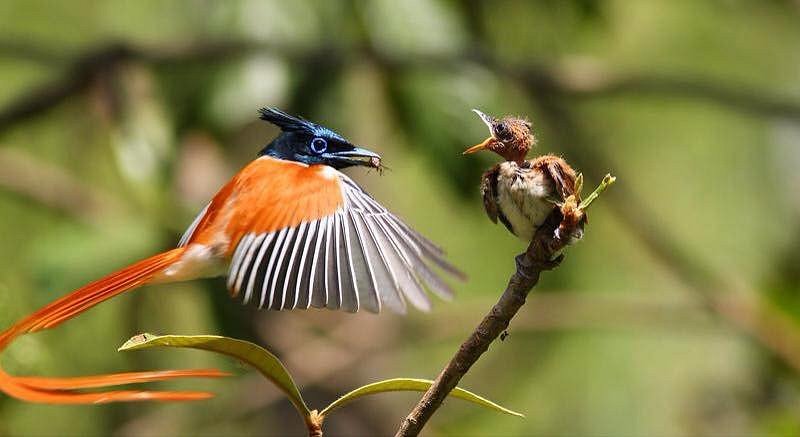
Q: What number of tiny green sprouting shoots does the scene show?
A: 2